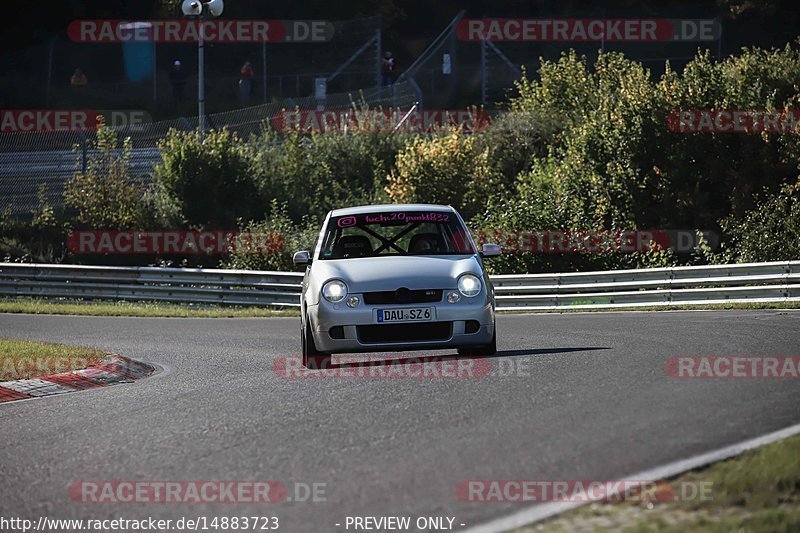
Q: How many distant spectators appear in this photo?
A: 4